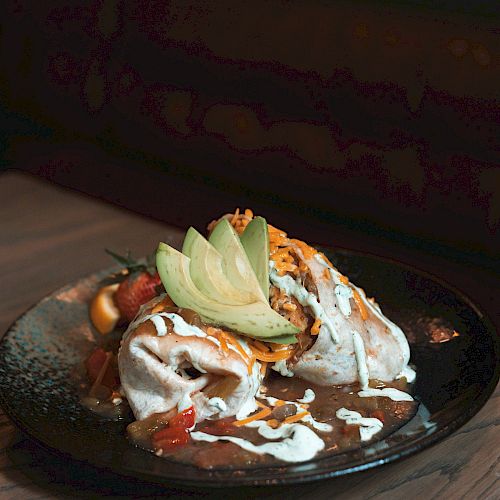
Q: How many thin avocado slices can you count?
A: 4